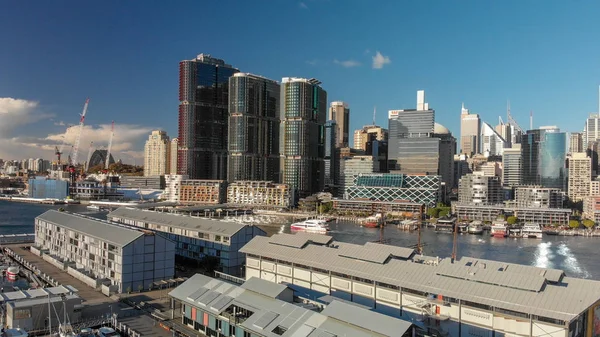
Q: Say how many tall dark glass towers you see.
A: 3